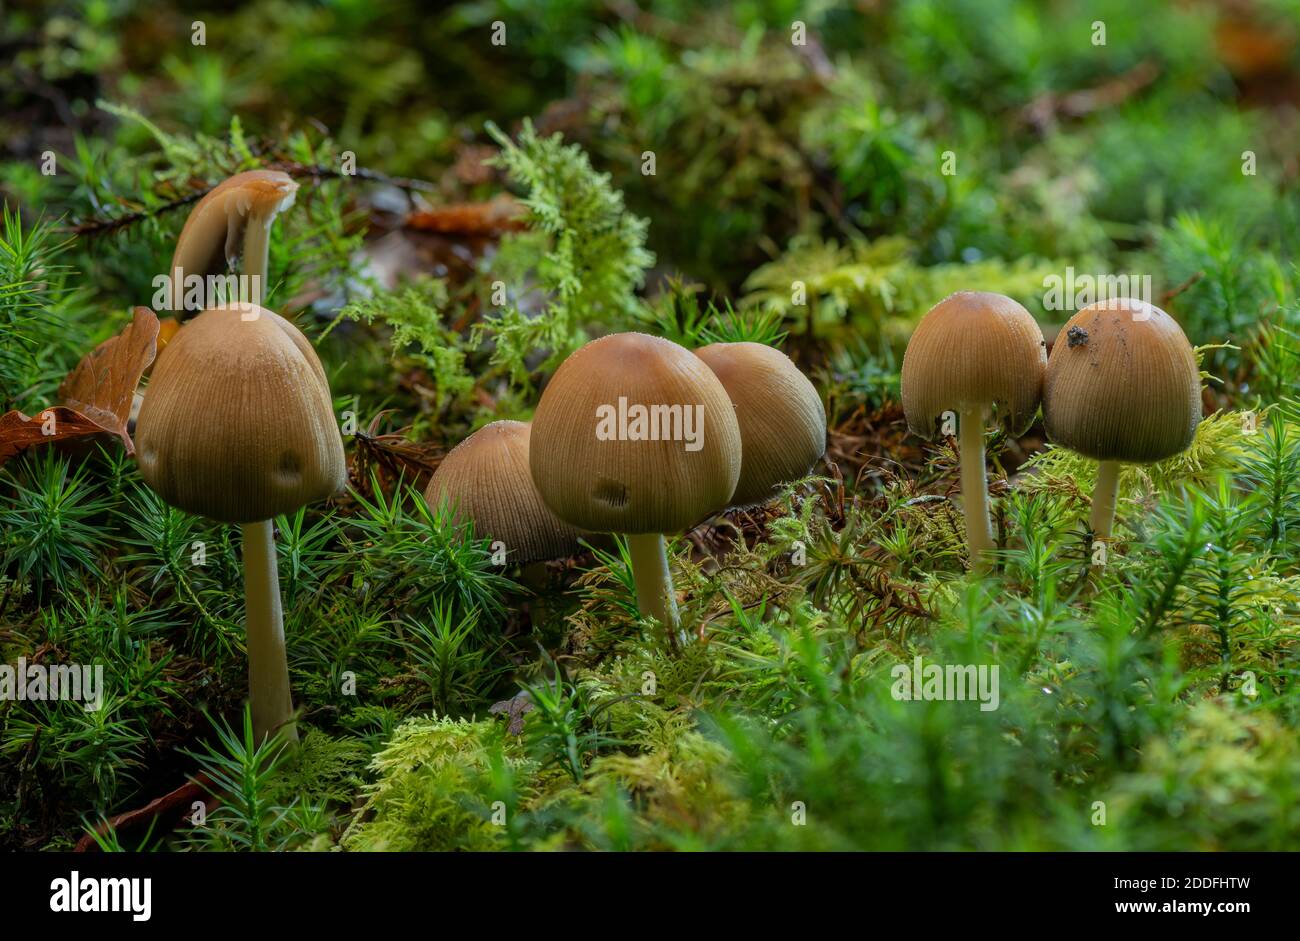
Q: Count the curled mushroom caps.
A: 1